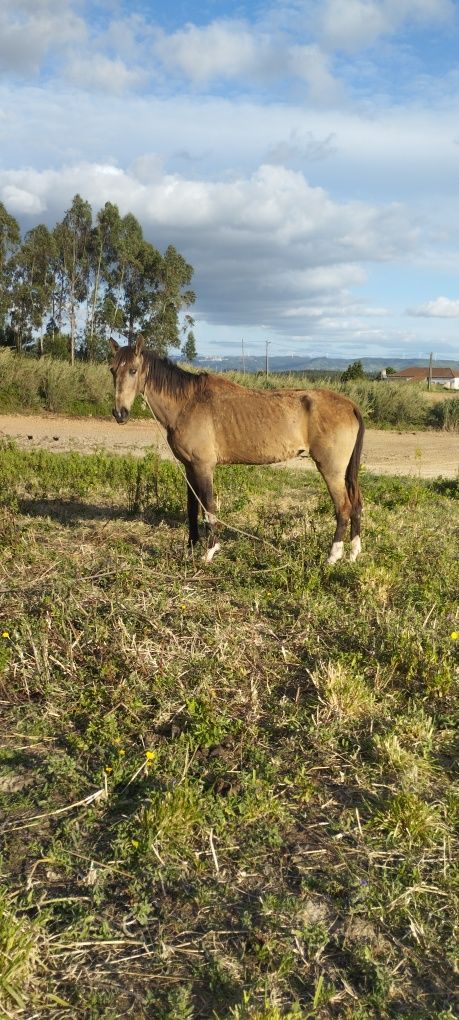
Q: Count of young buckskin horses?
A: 1